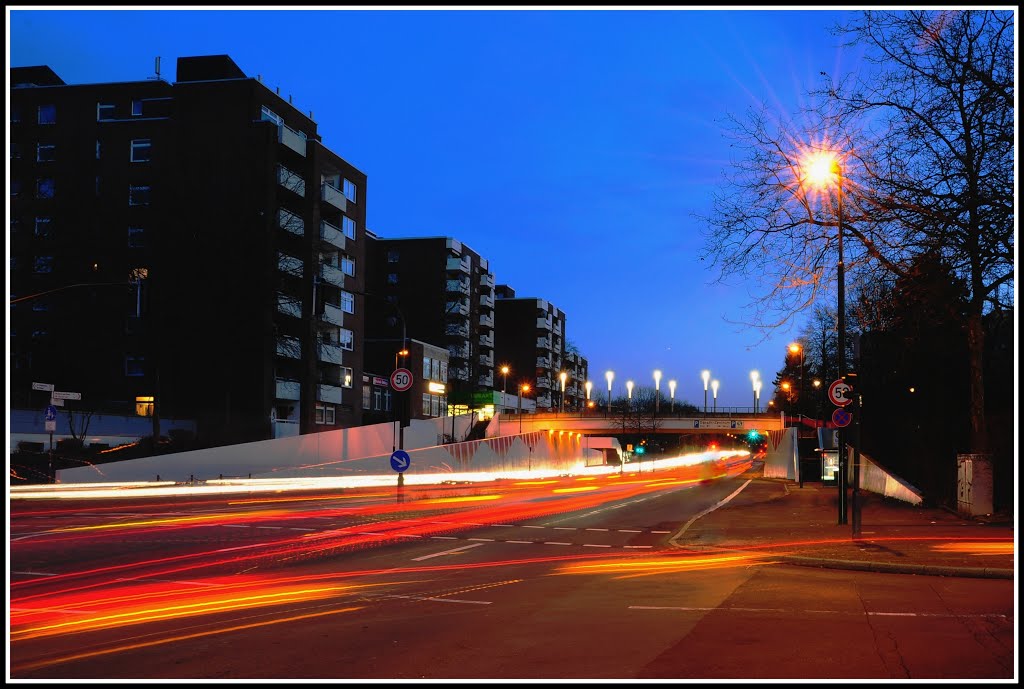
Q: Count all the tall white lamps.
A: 10